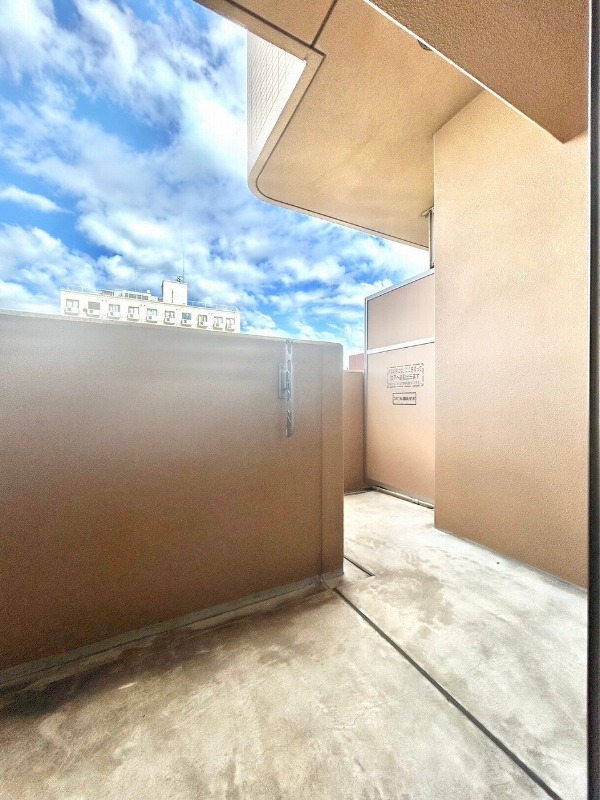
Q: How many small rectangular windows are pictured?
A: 10